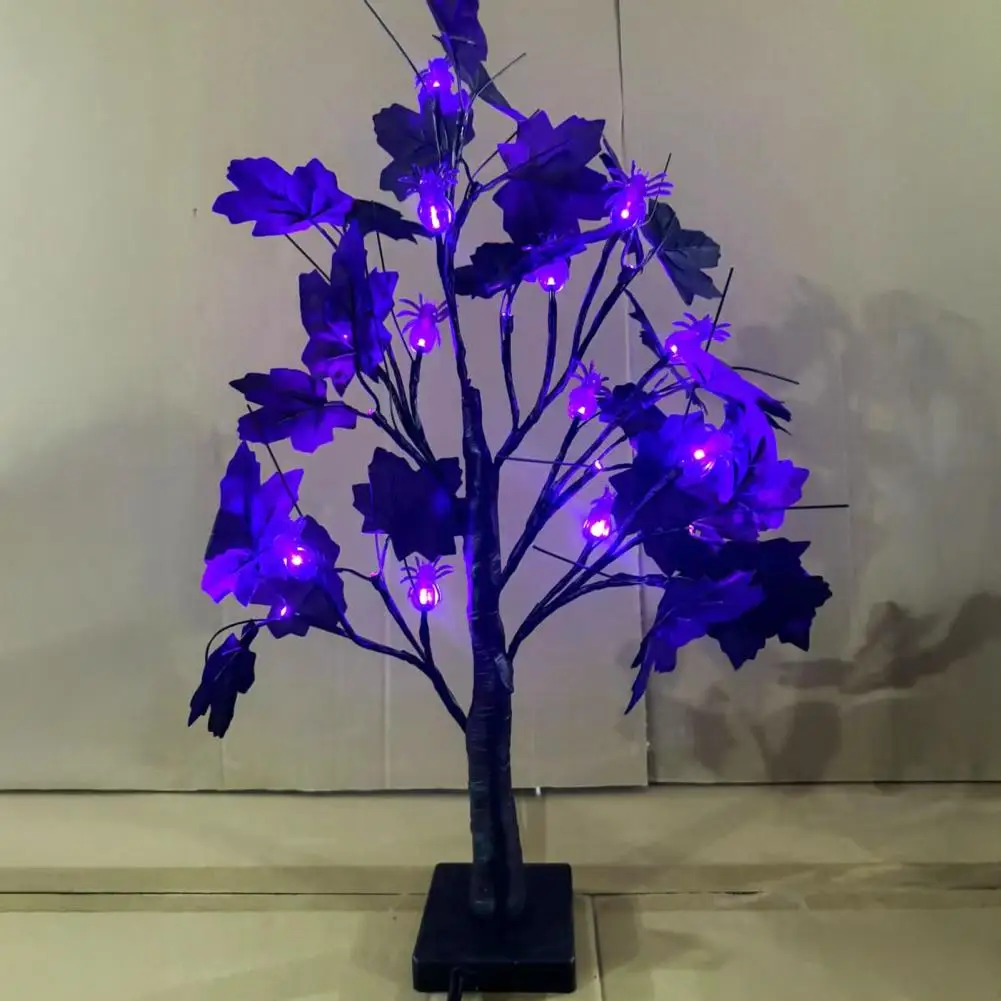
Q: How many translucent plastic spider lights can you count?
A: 11